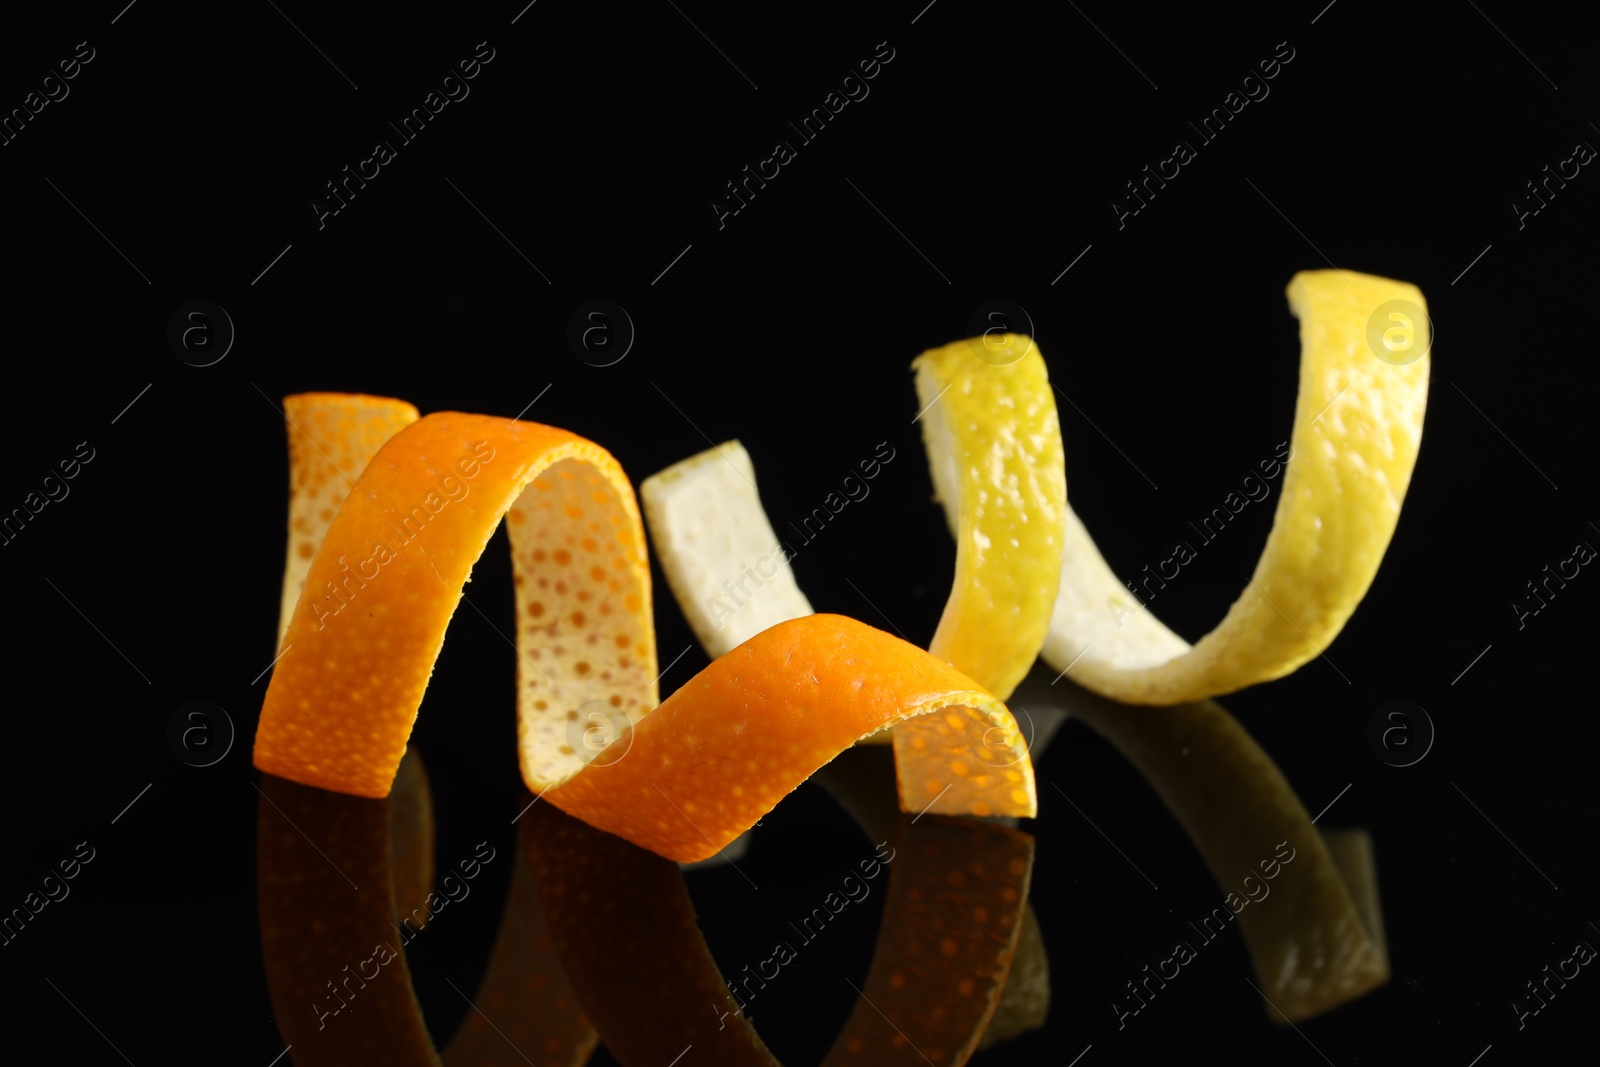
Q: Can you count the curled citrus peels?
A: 2